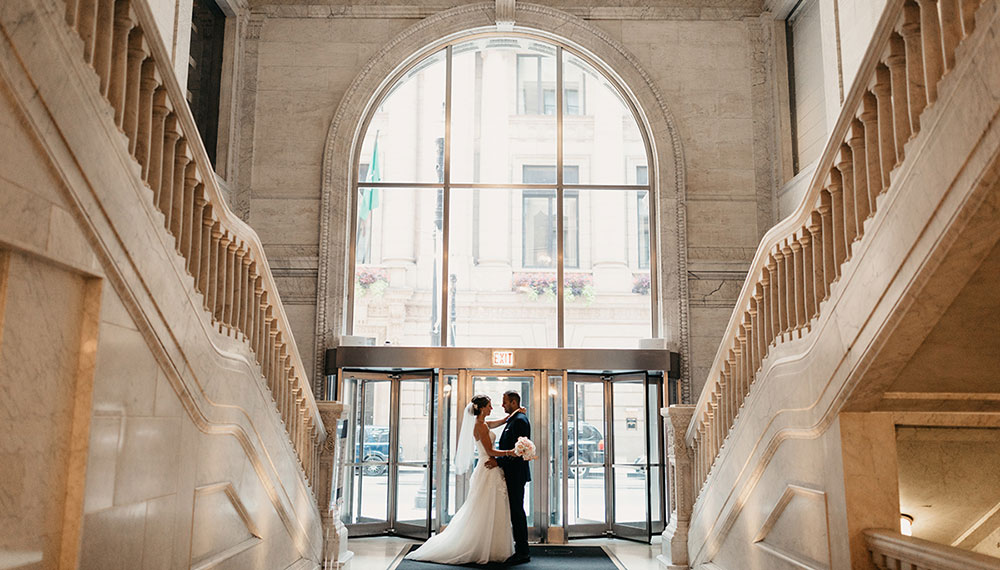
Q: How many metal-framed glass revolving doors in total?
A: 2